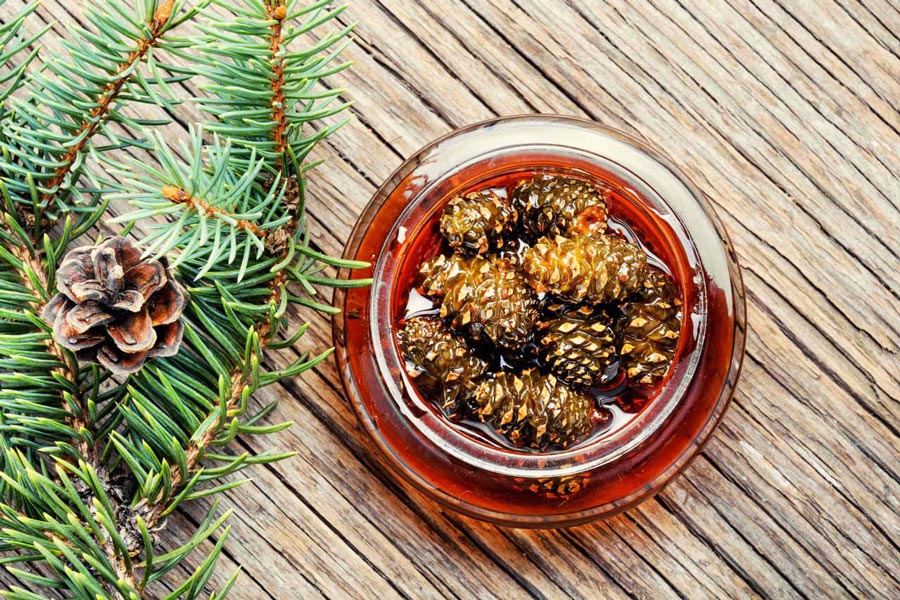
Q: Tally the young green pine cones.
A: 8